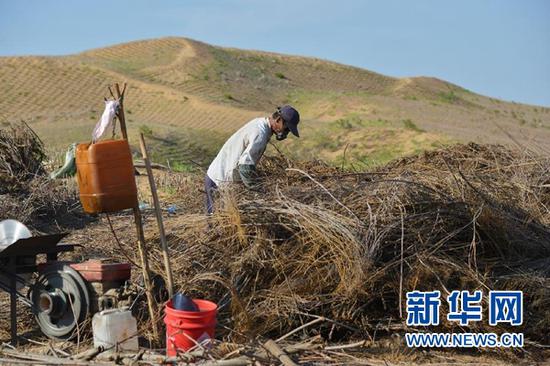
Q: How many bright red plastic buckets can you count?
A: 1